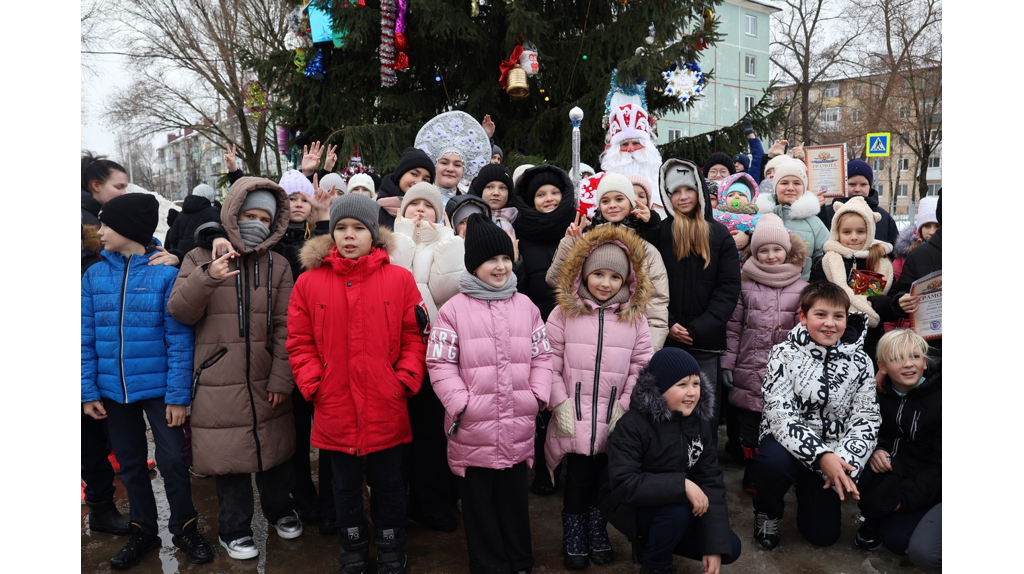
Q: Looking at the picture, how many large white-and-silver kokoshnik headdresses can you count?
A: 1